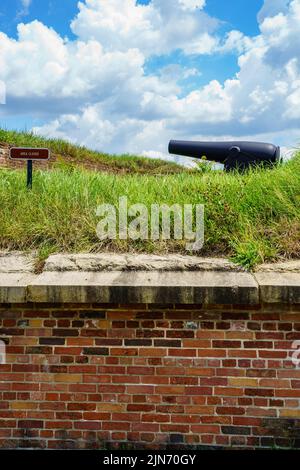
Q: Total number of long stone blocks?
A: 3